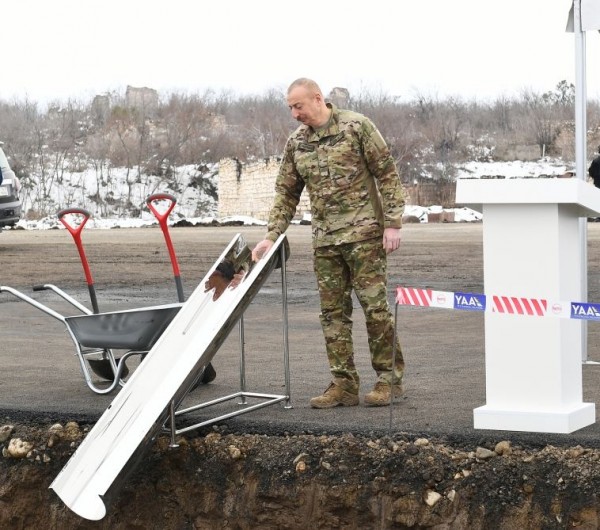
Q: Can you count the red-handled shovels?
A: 2